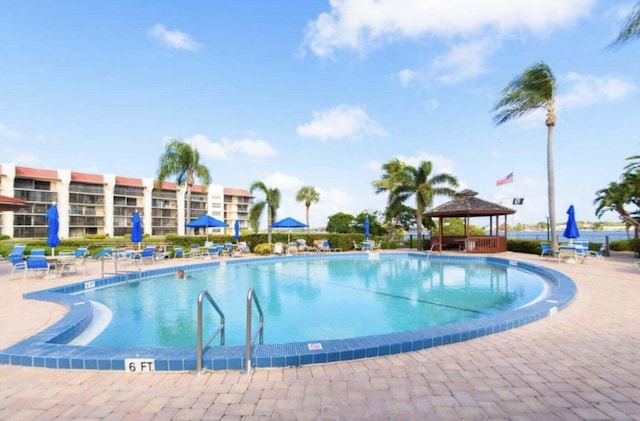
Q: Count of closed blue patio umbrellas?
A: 5